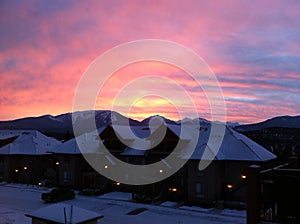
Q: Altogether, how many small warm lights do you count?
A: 10